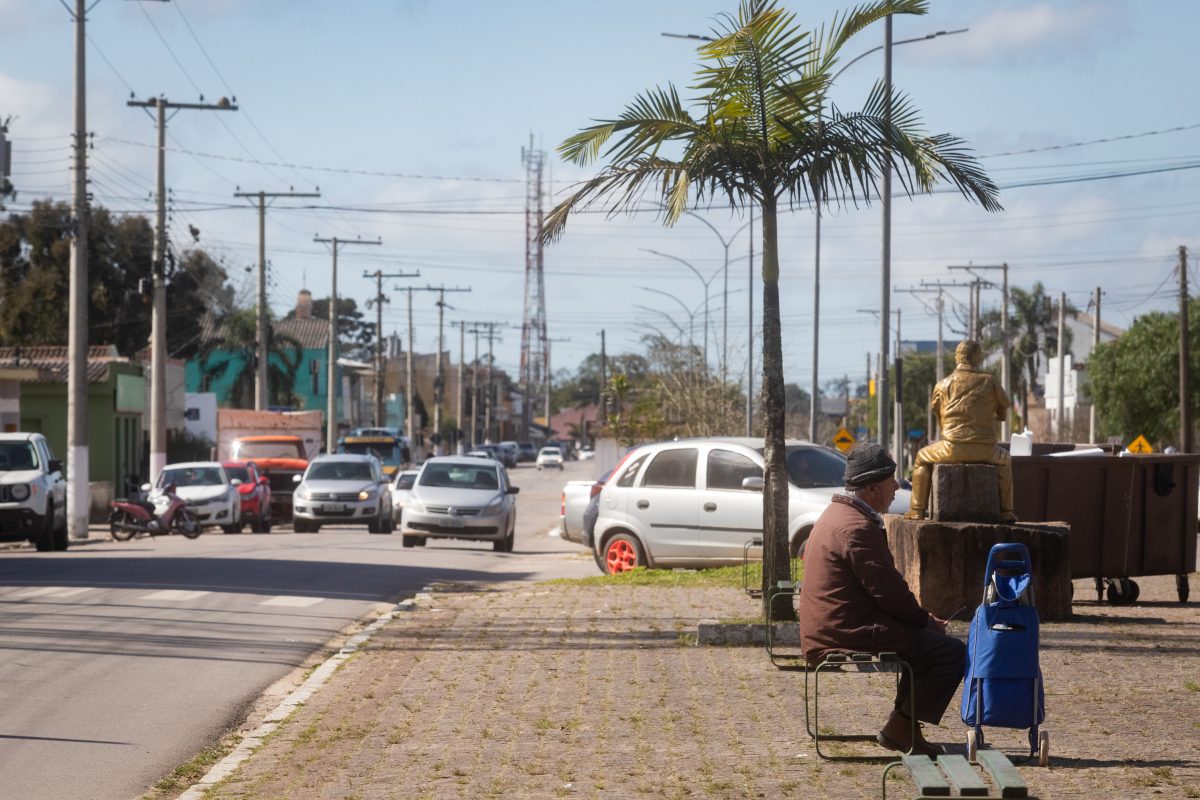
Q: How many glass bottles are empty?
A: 0